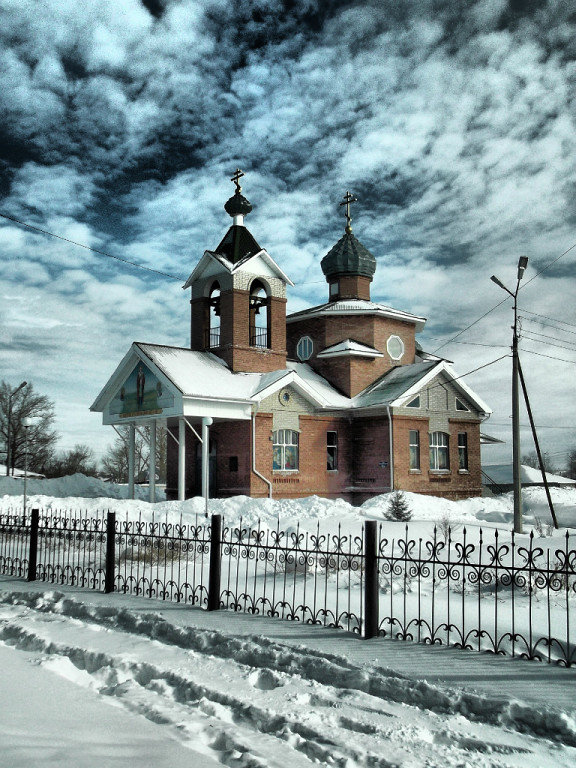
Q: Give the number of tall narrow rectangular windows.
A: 3